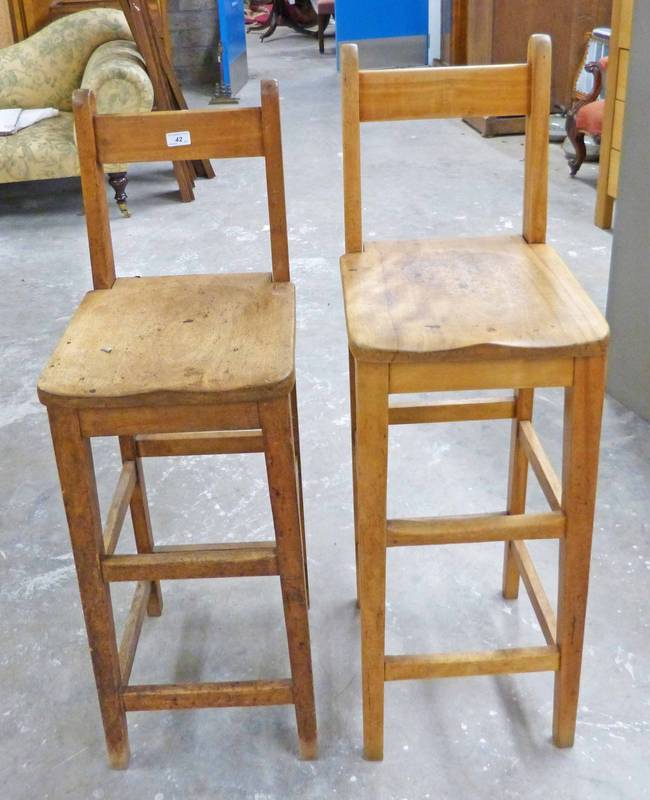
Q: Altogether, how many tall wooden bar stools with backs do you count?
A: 2